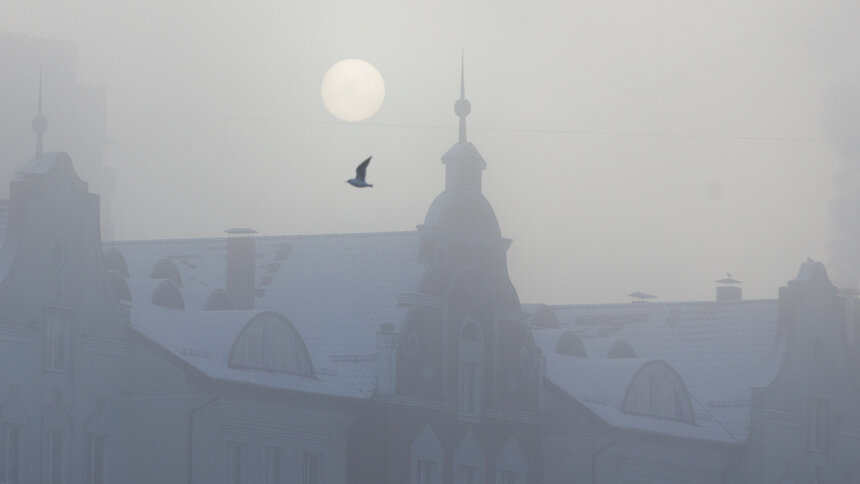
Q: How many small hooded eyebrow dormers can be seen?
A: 8